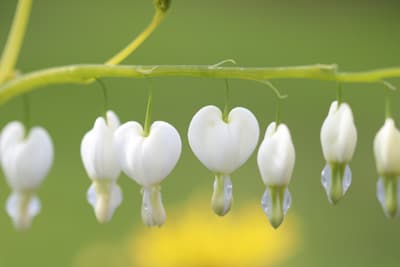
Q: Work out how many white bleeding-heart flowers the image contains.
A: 7